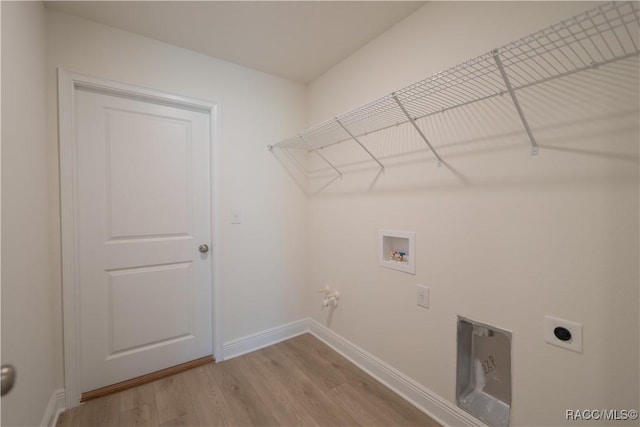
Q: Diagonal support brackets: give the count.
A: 4